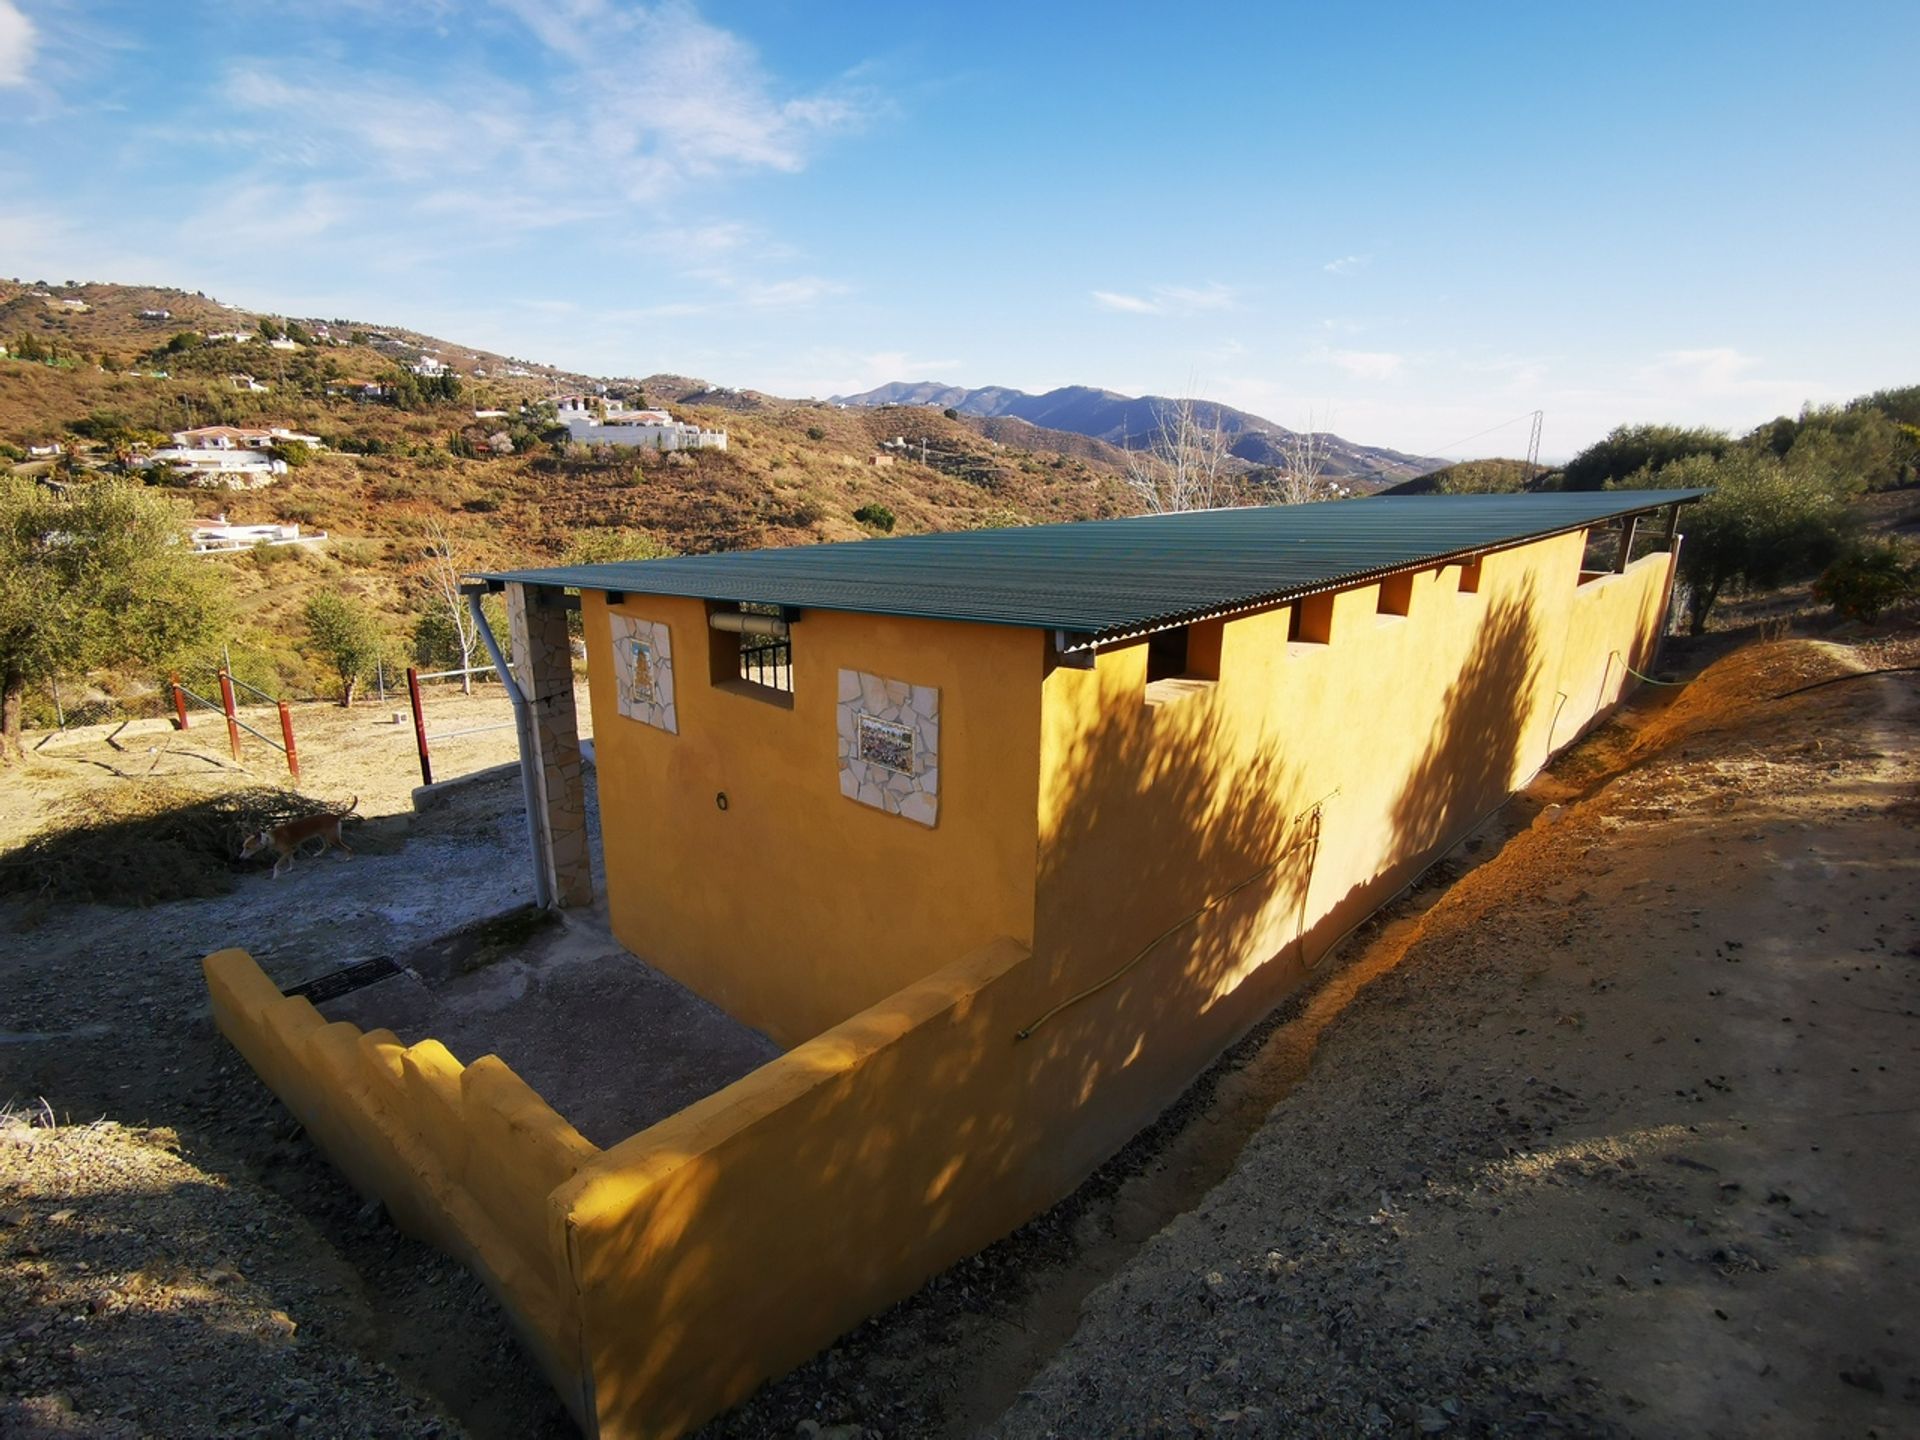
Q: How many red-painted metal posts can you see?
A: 4